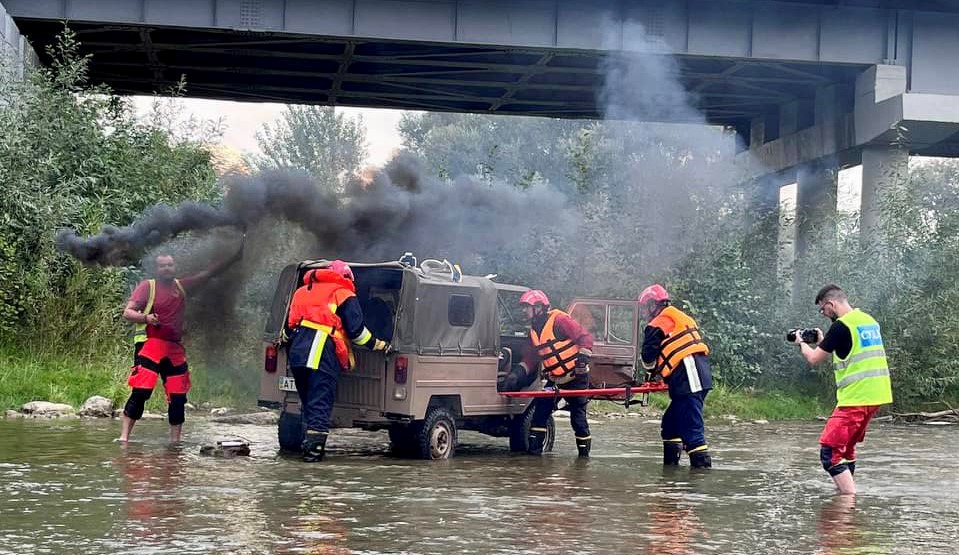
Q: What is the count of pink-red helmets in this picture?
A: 3